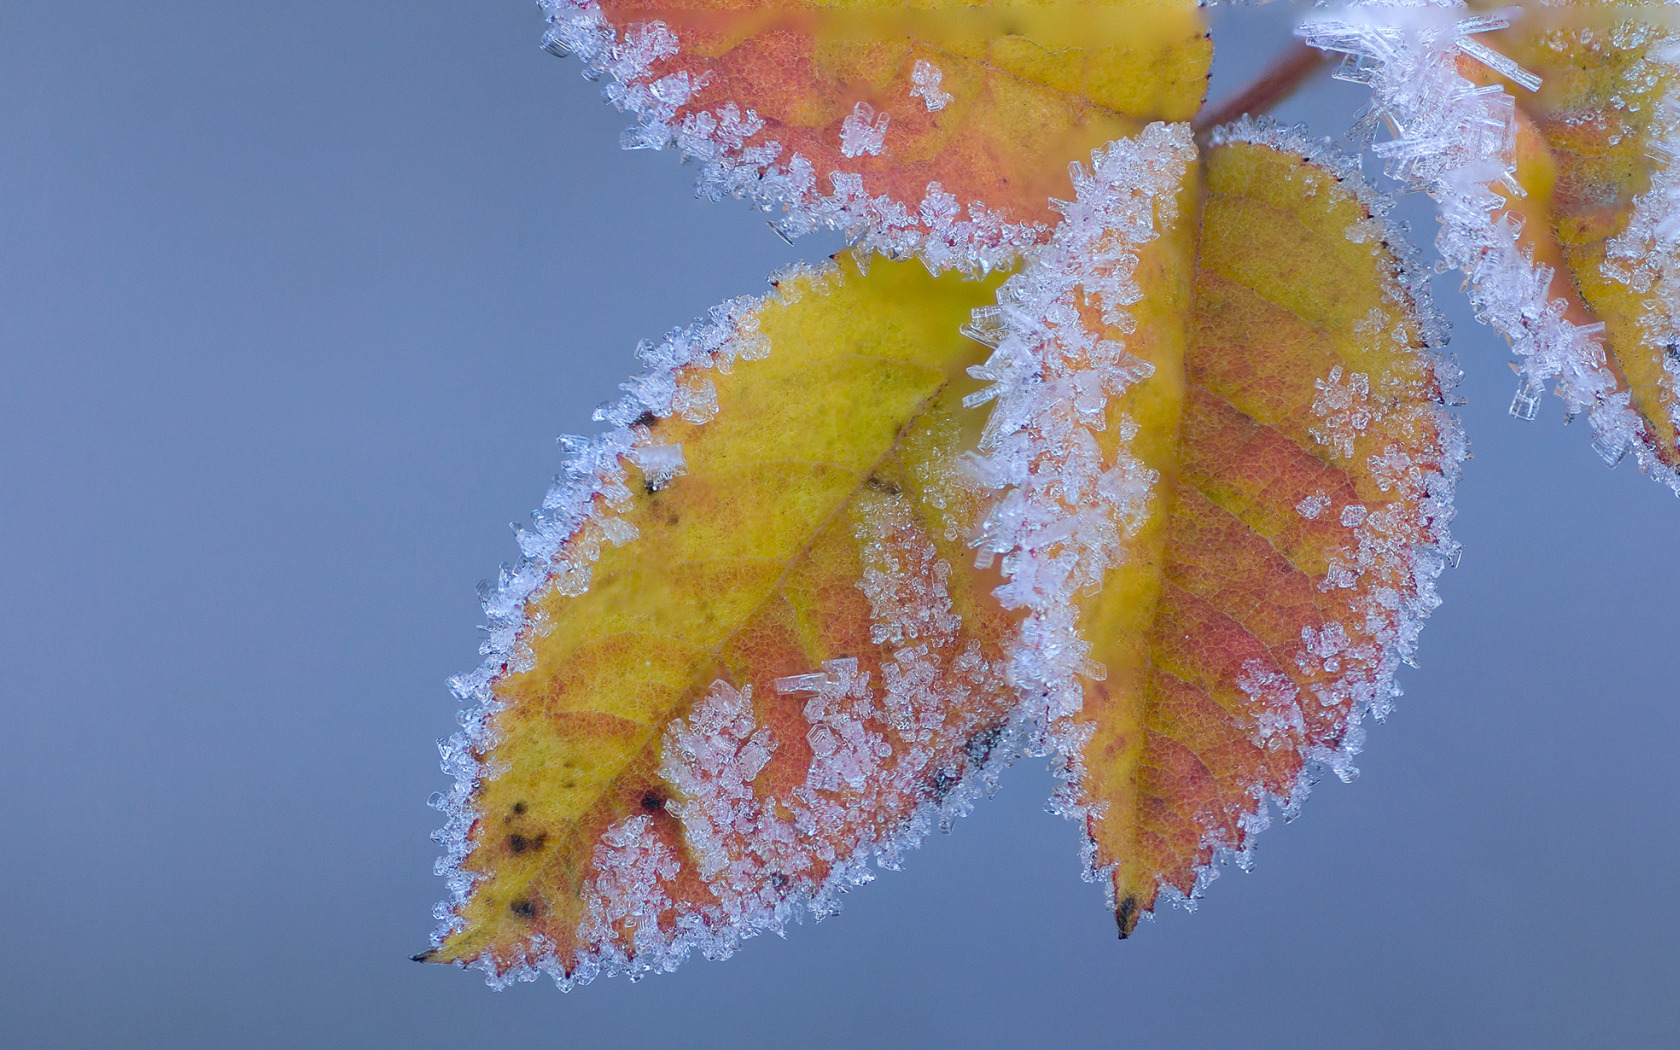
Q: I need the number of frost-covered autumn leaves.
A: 4